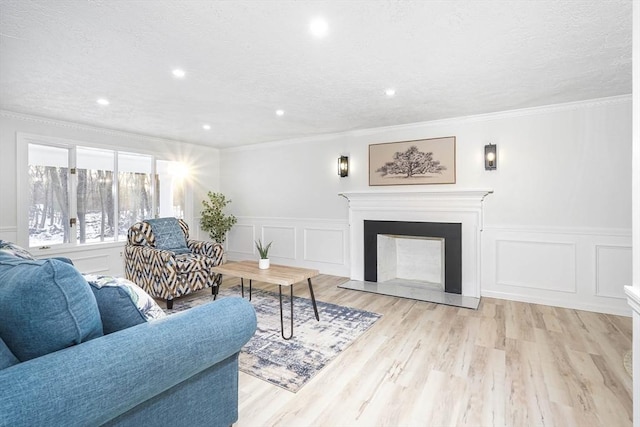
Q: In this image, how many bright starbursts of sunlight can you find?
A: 1